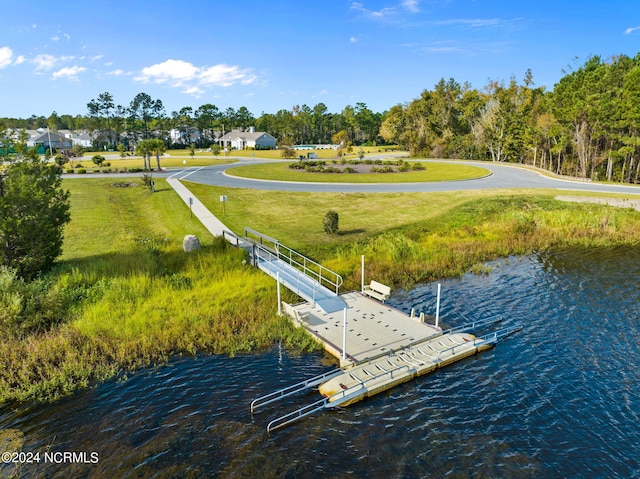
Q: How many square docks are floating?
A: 1